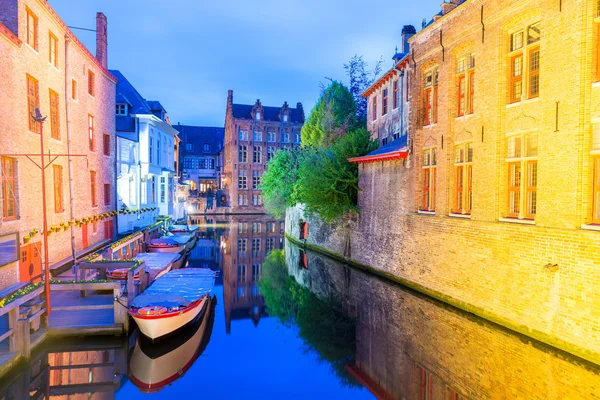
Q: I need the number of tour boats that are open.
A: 0